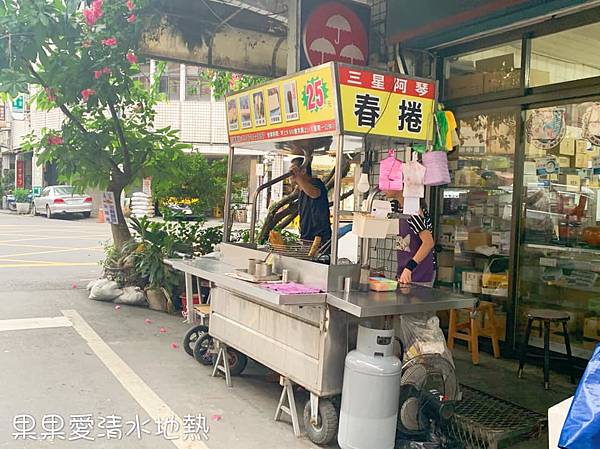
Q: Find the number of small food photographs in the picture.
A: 5